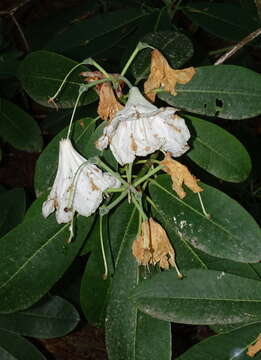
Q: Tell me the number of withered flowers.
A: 4